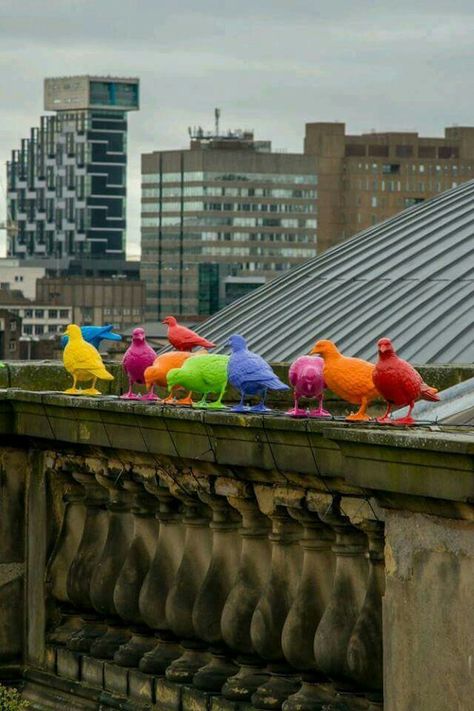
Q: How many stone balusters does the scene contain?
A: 12